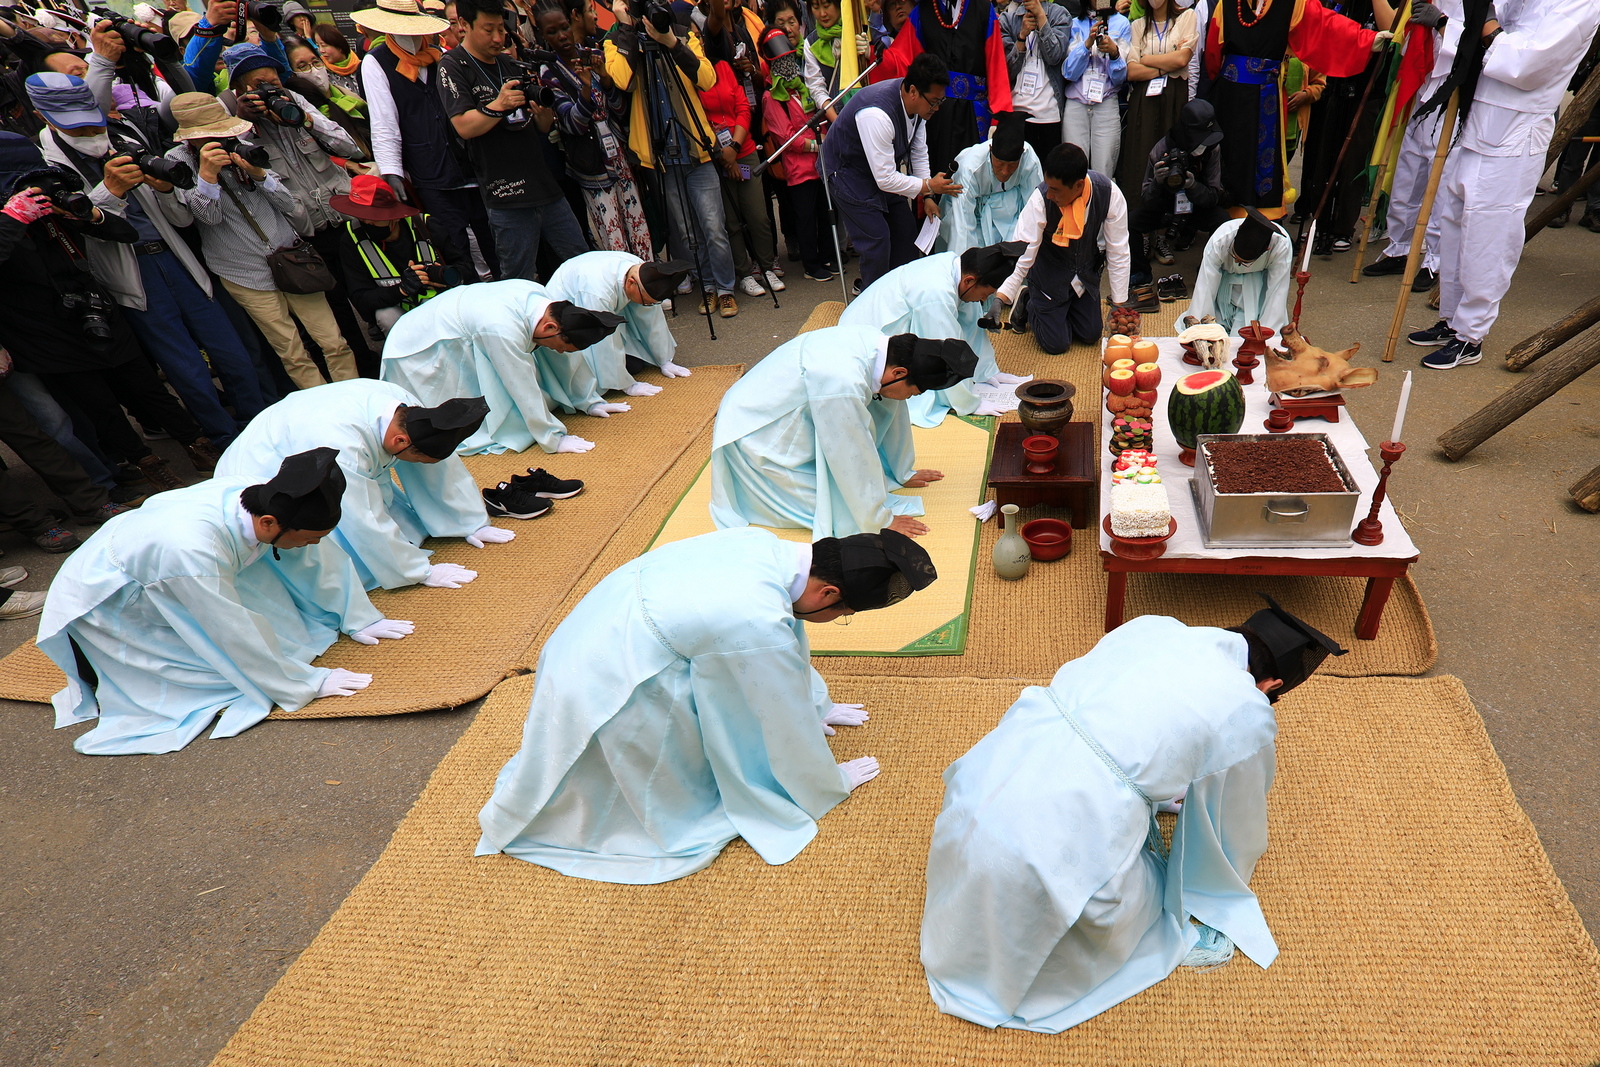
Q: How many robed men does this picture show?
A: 10